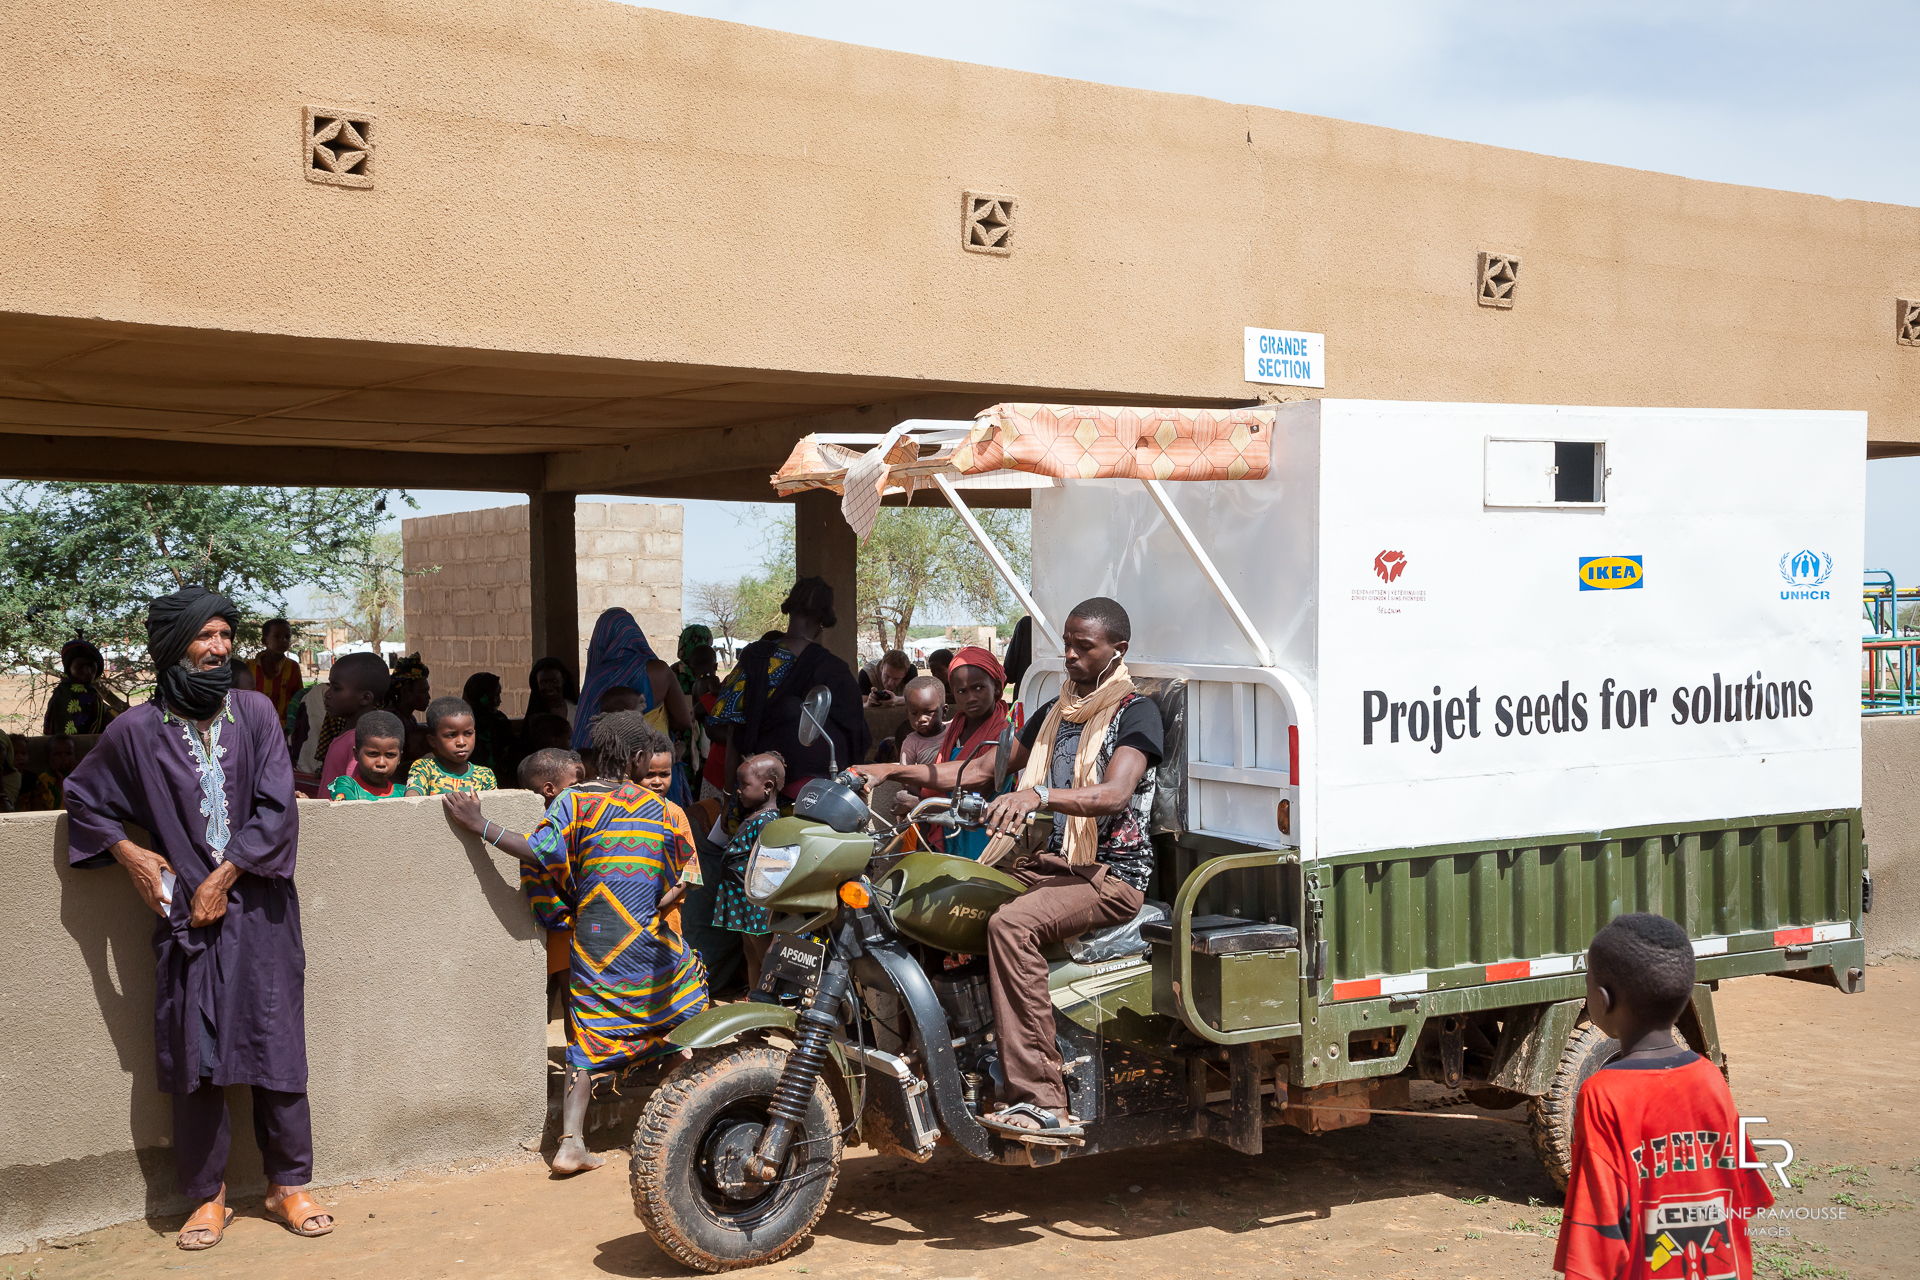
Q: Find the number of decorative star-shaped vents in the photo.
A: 4